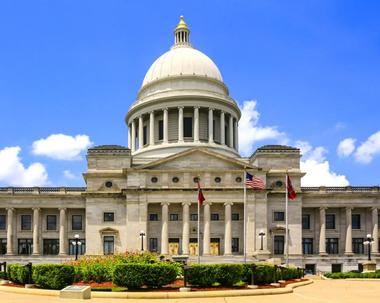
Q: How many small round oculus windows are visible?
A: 7